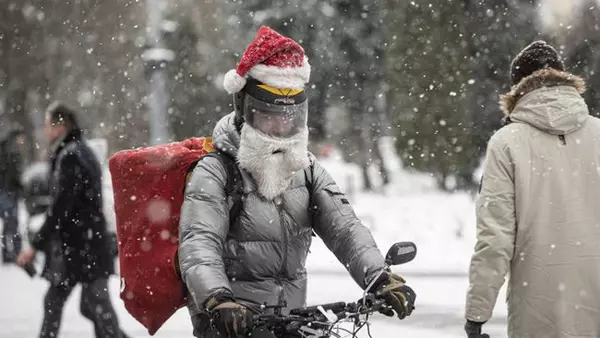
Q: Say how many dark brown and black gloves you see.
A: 2